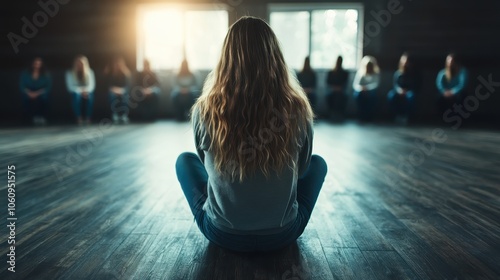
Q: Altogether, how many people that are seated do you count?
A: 11